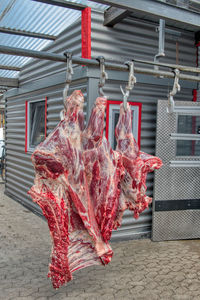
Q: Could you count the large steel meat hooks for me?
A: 4